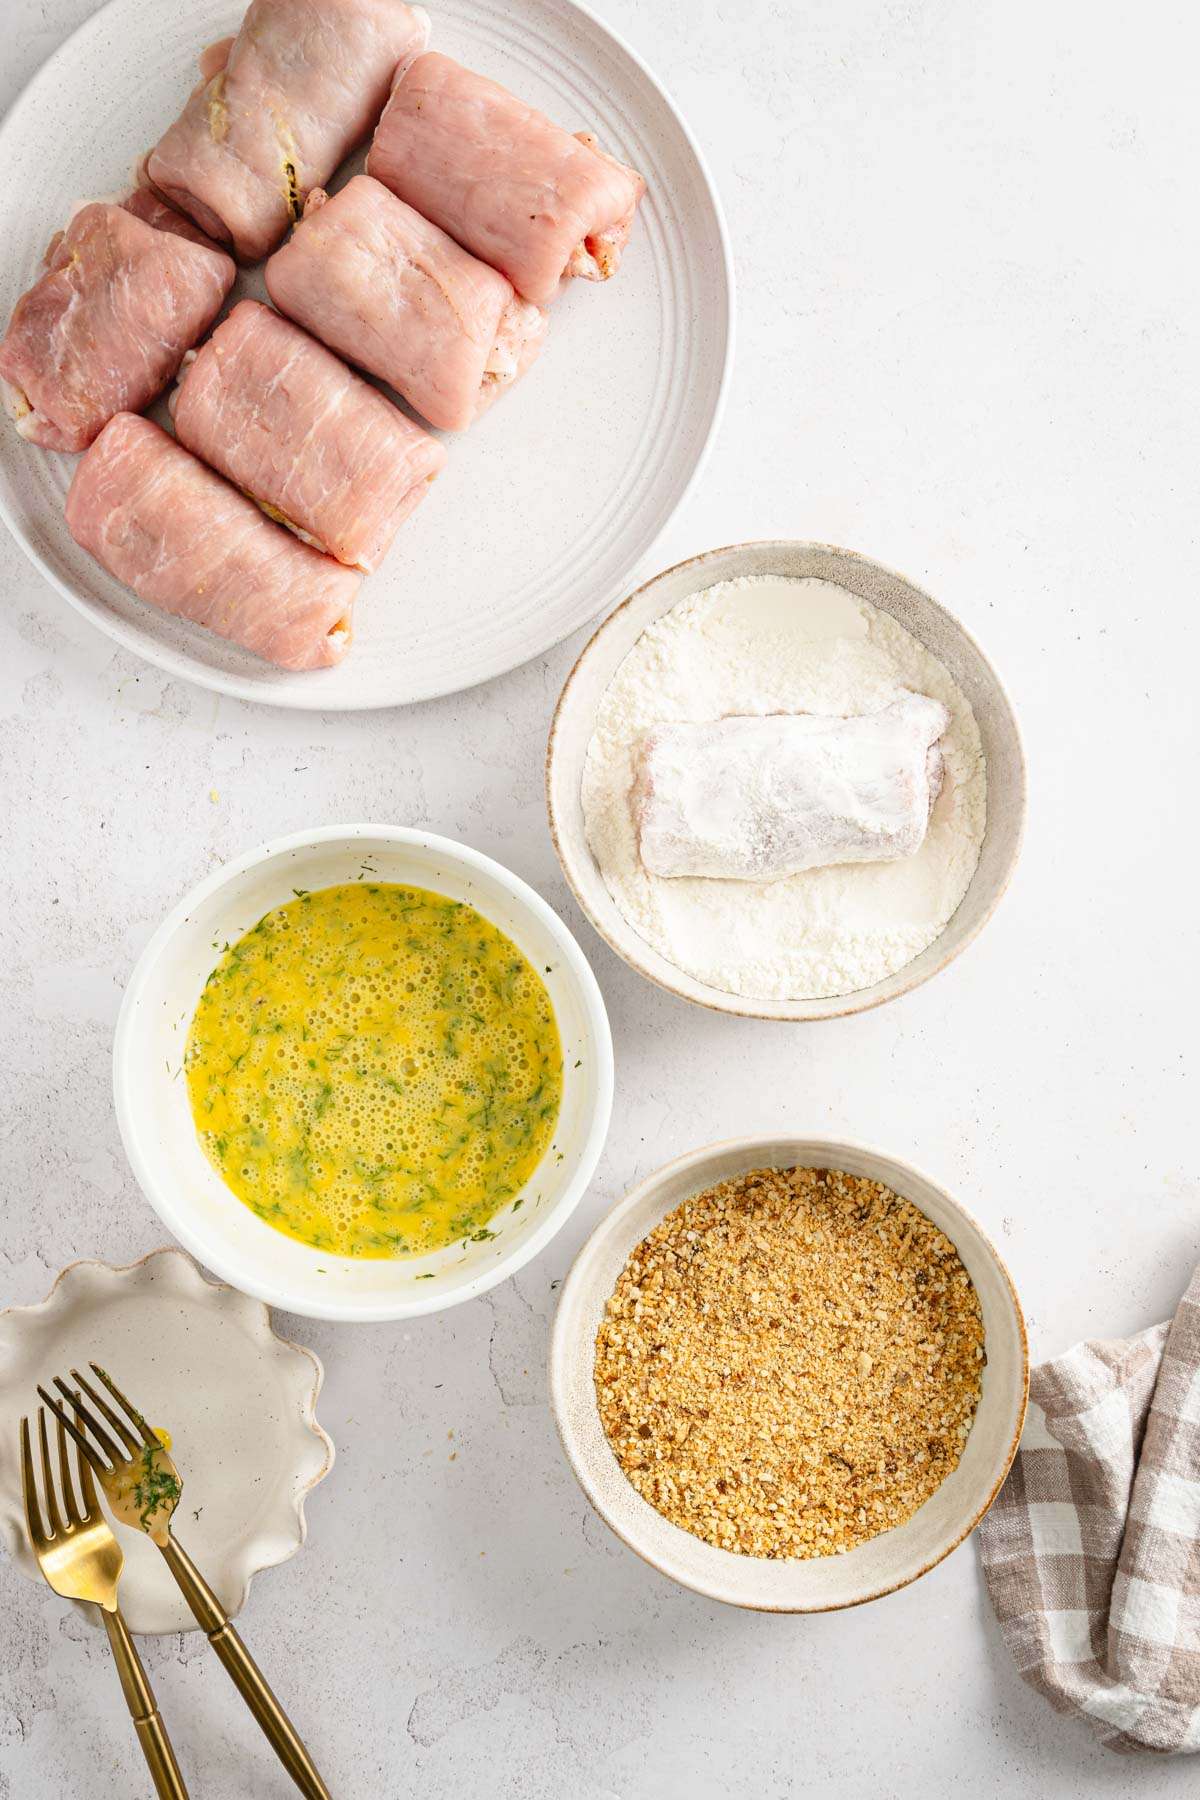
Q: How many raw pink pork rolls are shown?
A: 6